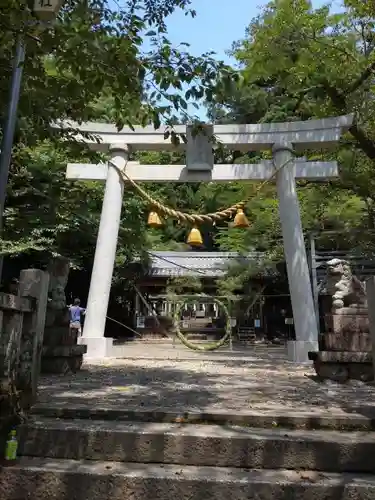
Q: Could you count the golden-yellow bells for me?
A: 3